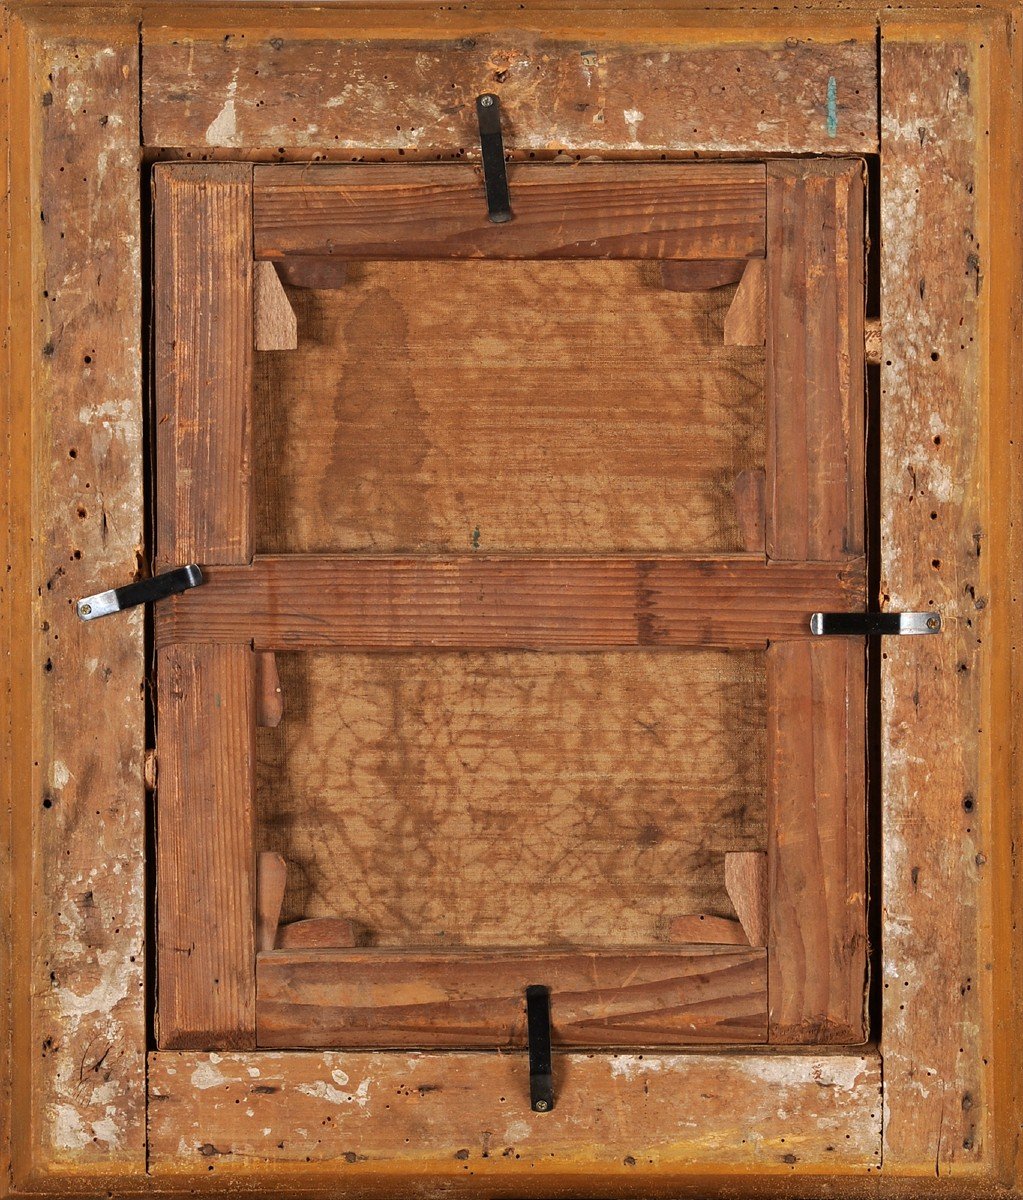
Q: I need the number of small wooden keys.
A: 10